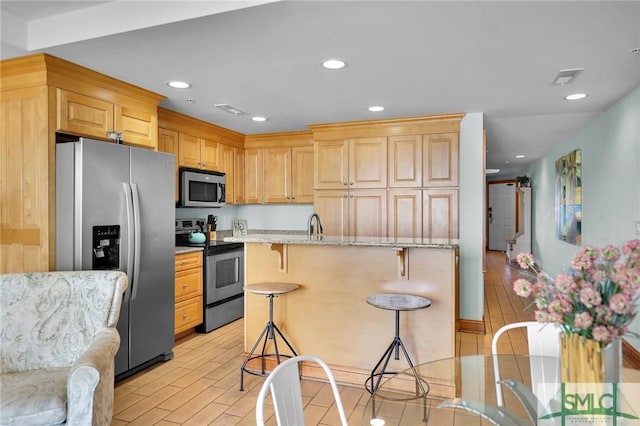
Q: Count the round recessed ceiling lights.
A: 6